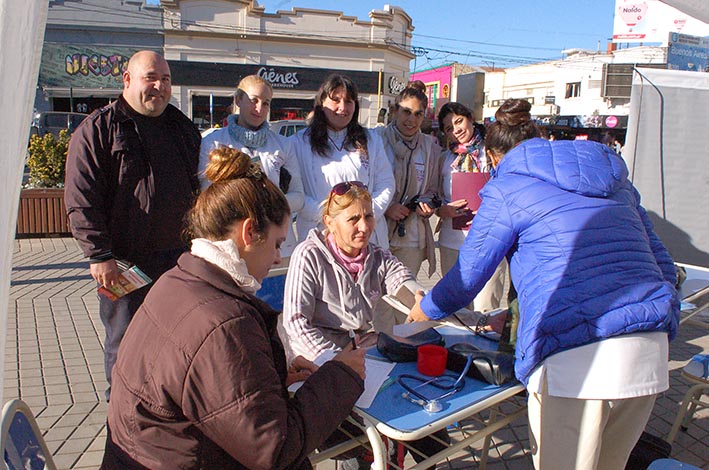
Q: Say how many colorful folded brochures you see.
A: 1